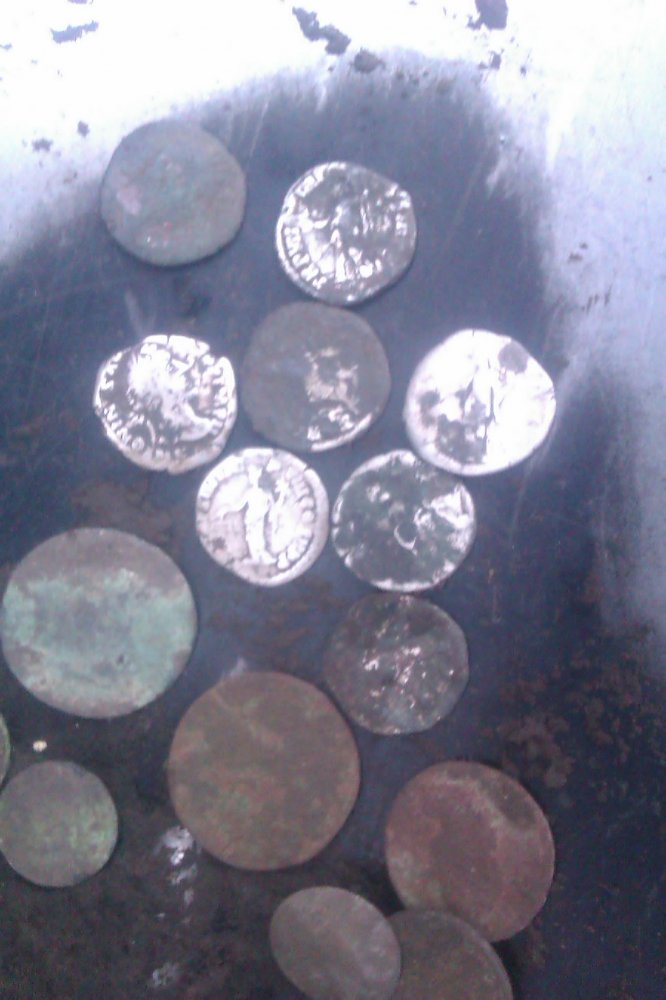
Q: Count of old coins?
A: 15